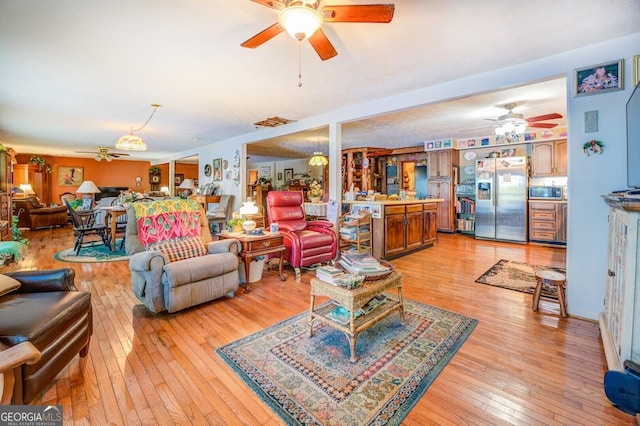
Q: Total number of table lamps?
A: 5